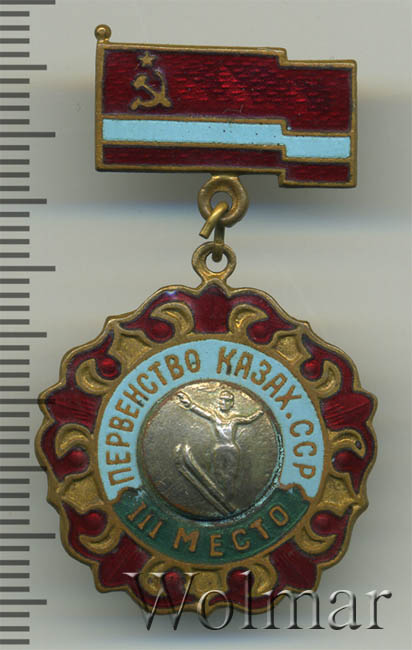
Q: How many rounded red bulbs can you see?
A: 10